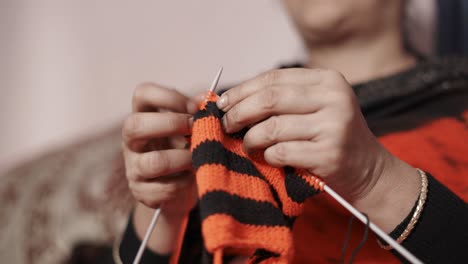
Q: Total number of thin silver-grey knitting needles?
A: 2